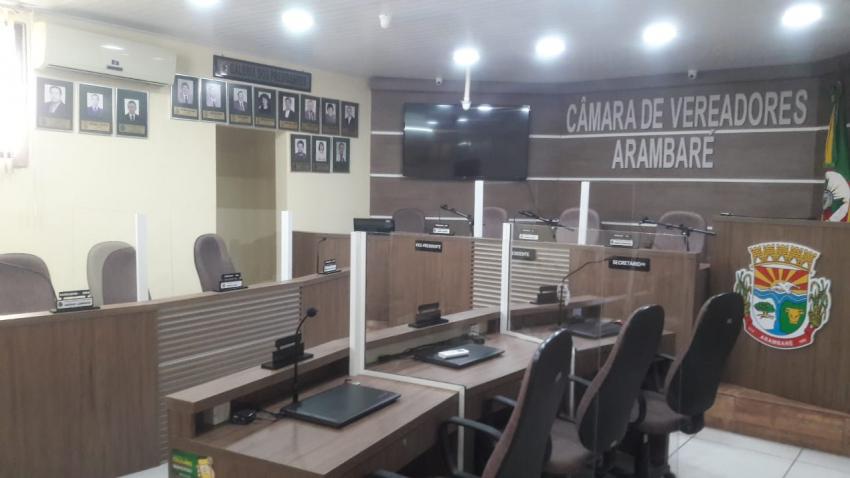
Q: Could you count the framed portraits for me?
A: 14